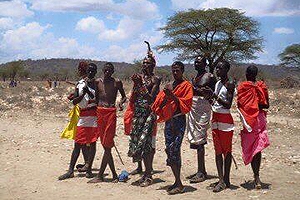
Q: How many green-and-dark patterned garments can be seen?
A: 1